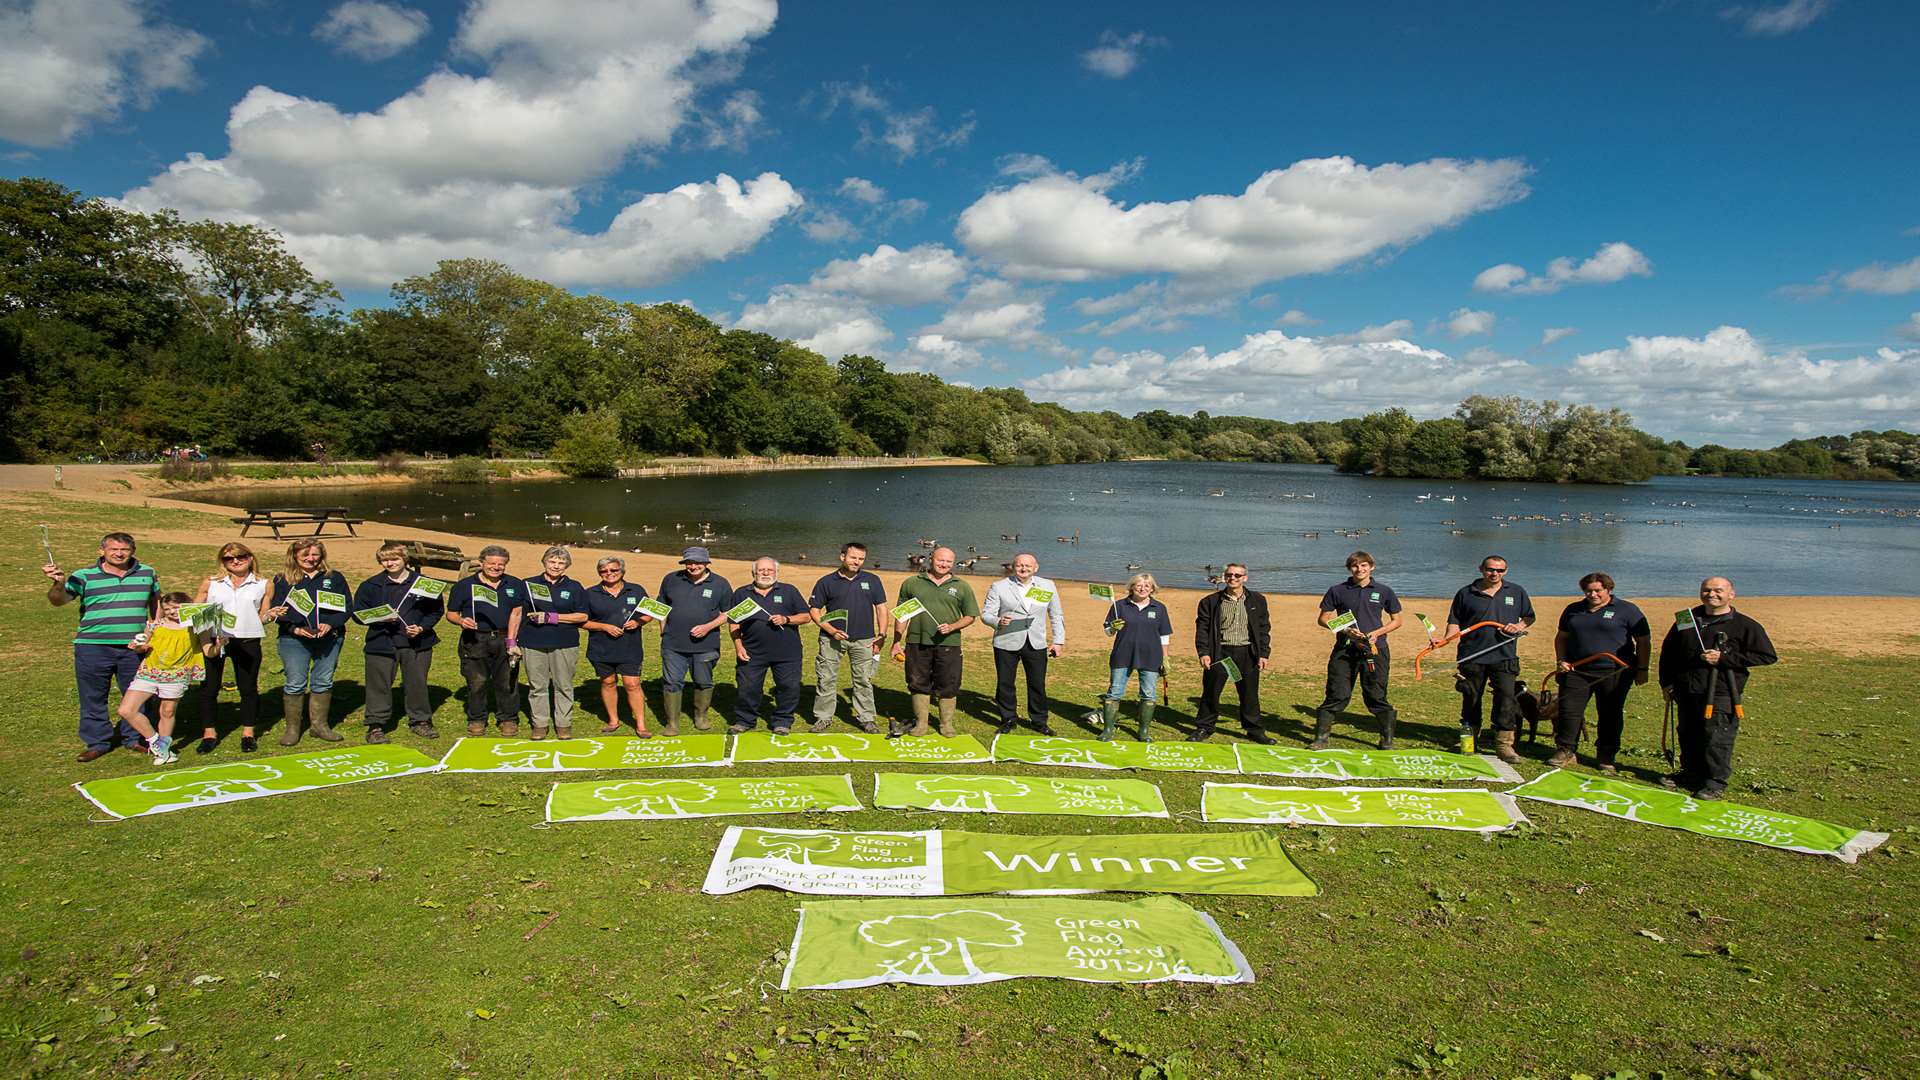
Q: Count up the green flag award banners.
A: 11